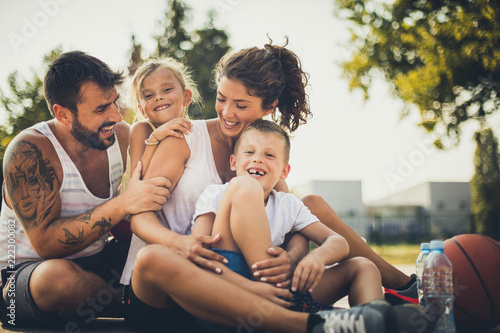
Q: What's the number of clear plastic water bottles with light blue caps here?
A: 2